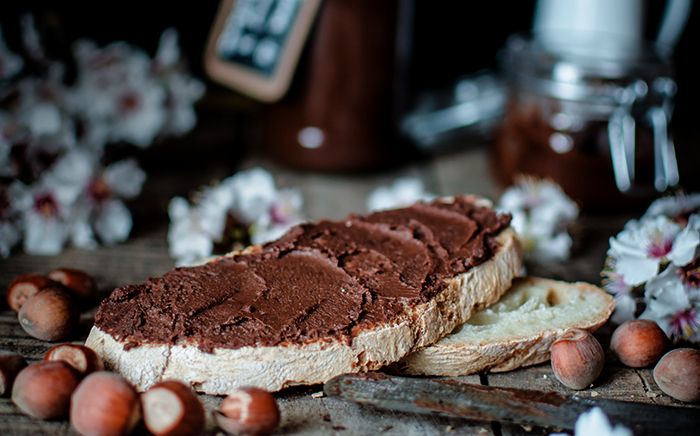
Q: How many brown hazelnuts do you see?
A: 12